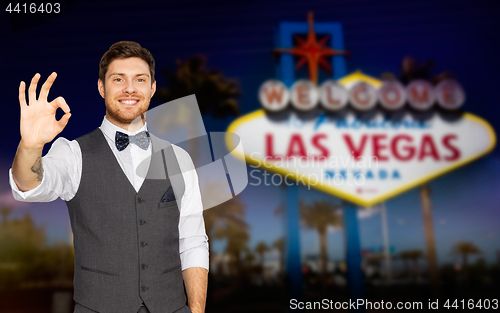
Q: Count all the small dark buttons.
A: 5